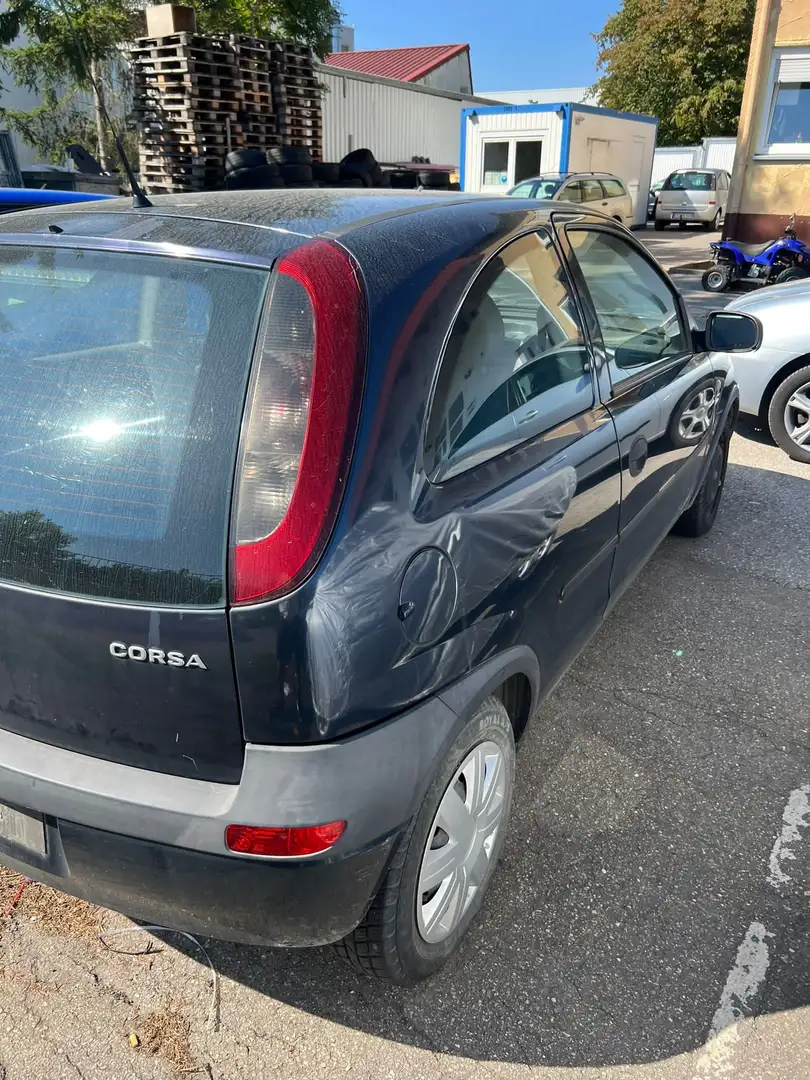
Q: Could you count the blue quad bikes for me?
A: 1